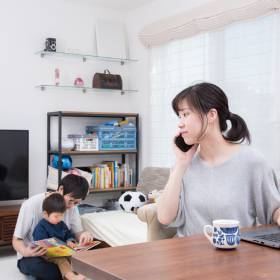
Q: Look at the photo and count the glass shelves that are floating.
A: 2